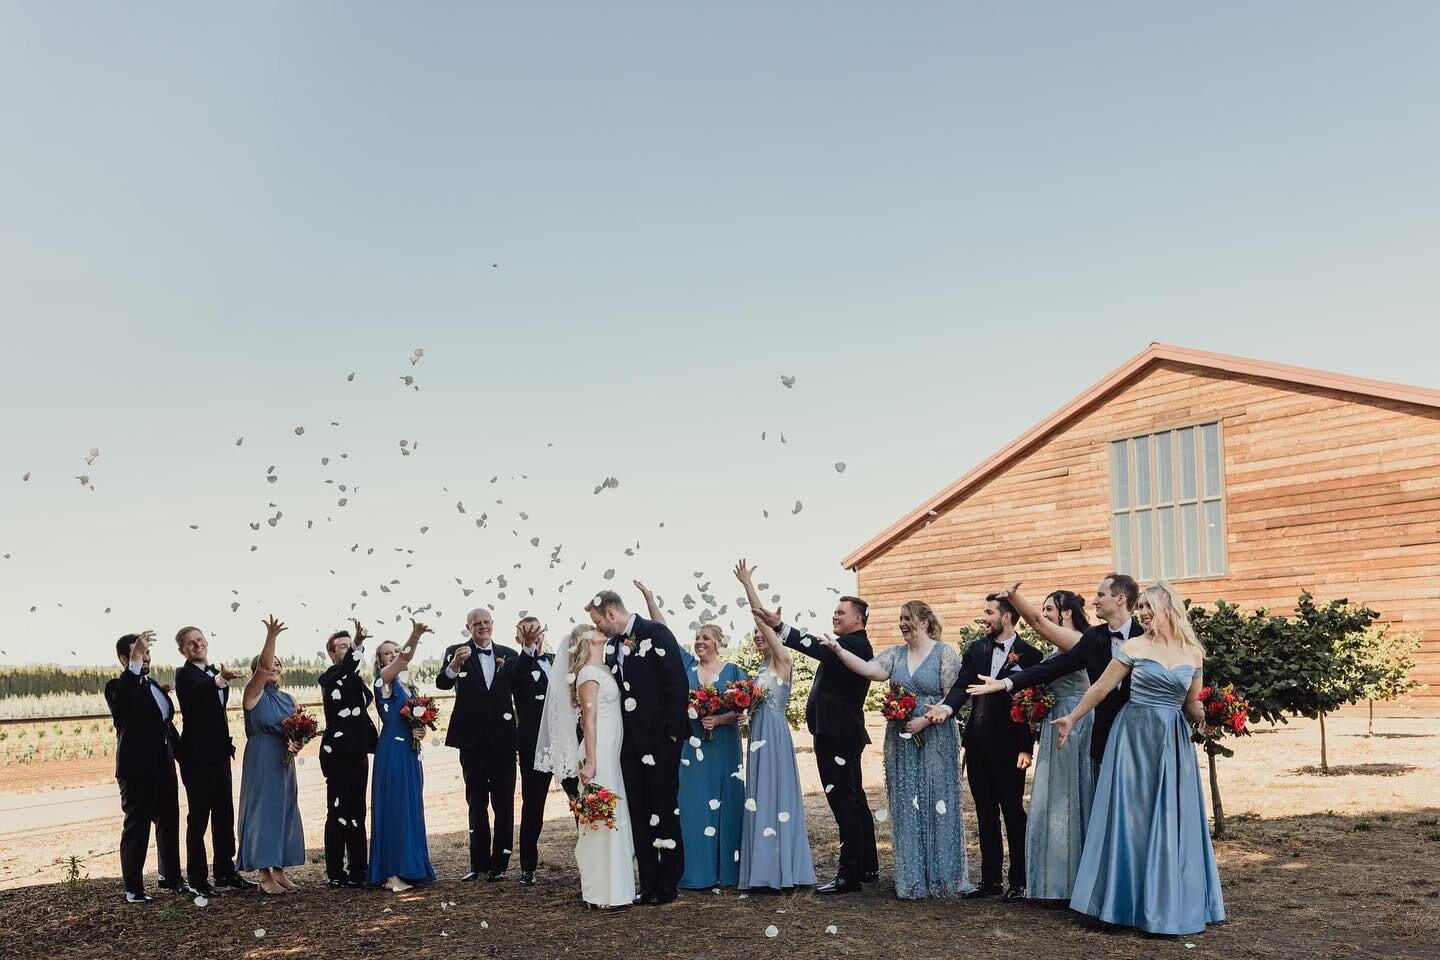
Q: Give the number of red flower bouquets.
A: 8